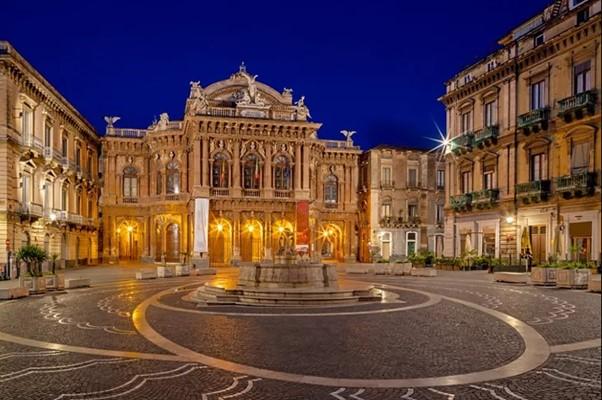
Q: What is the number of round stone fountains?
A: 1